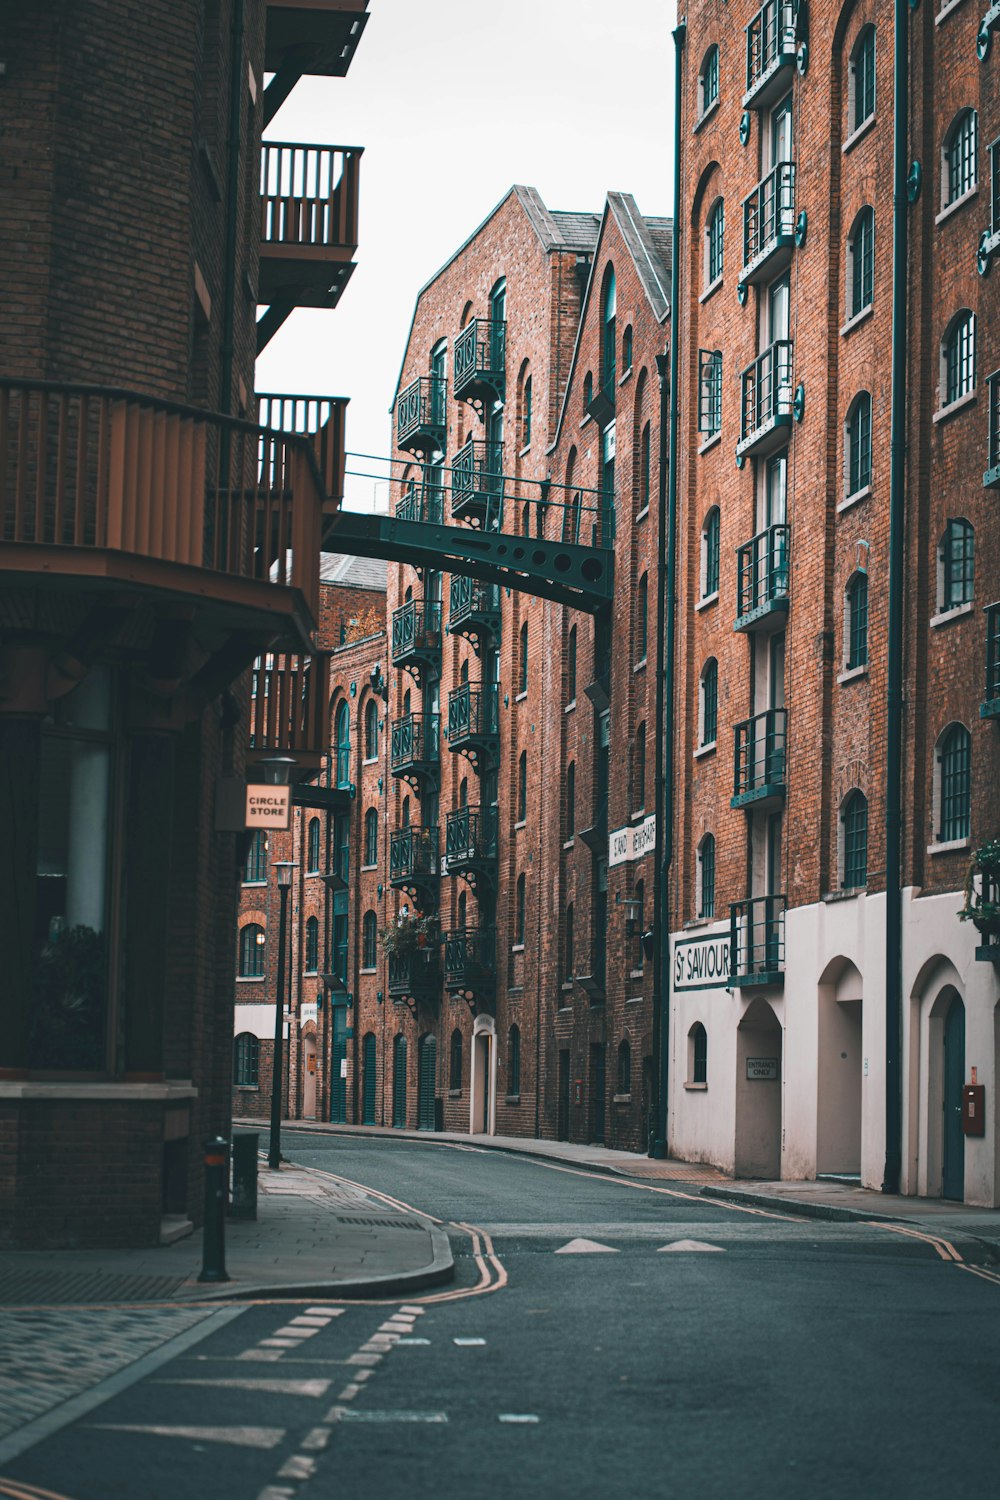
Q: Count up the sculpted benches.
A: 0